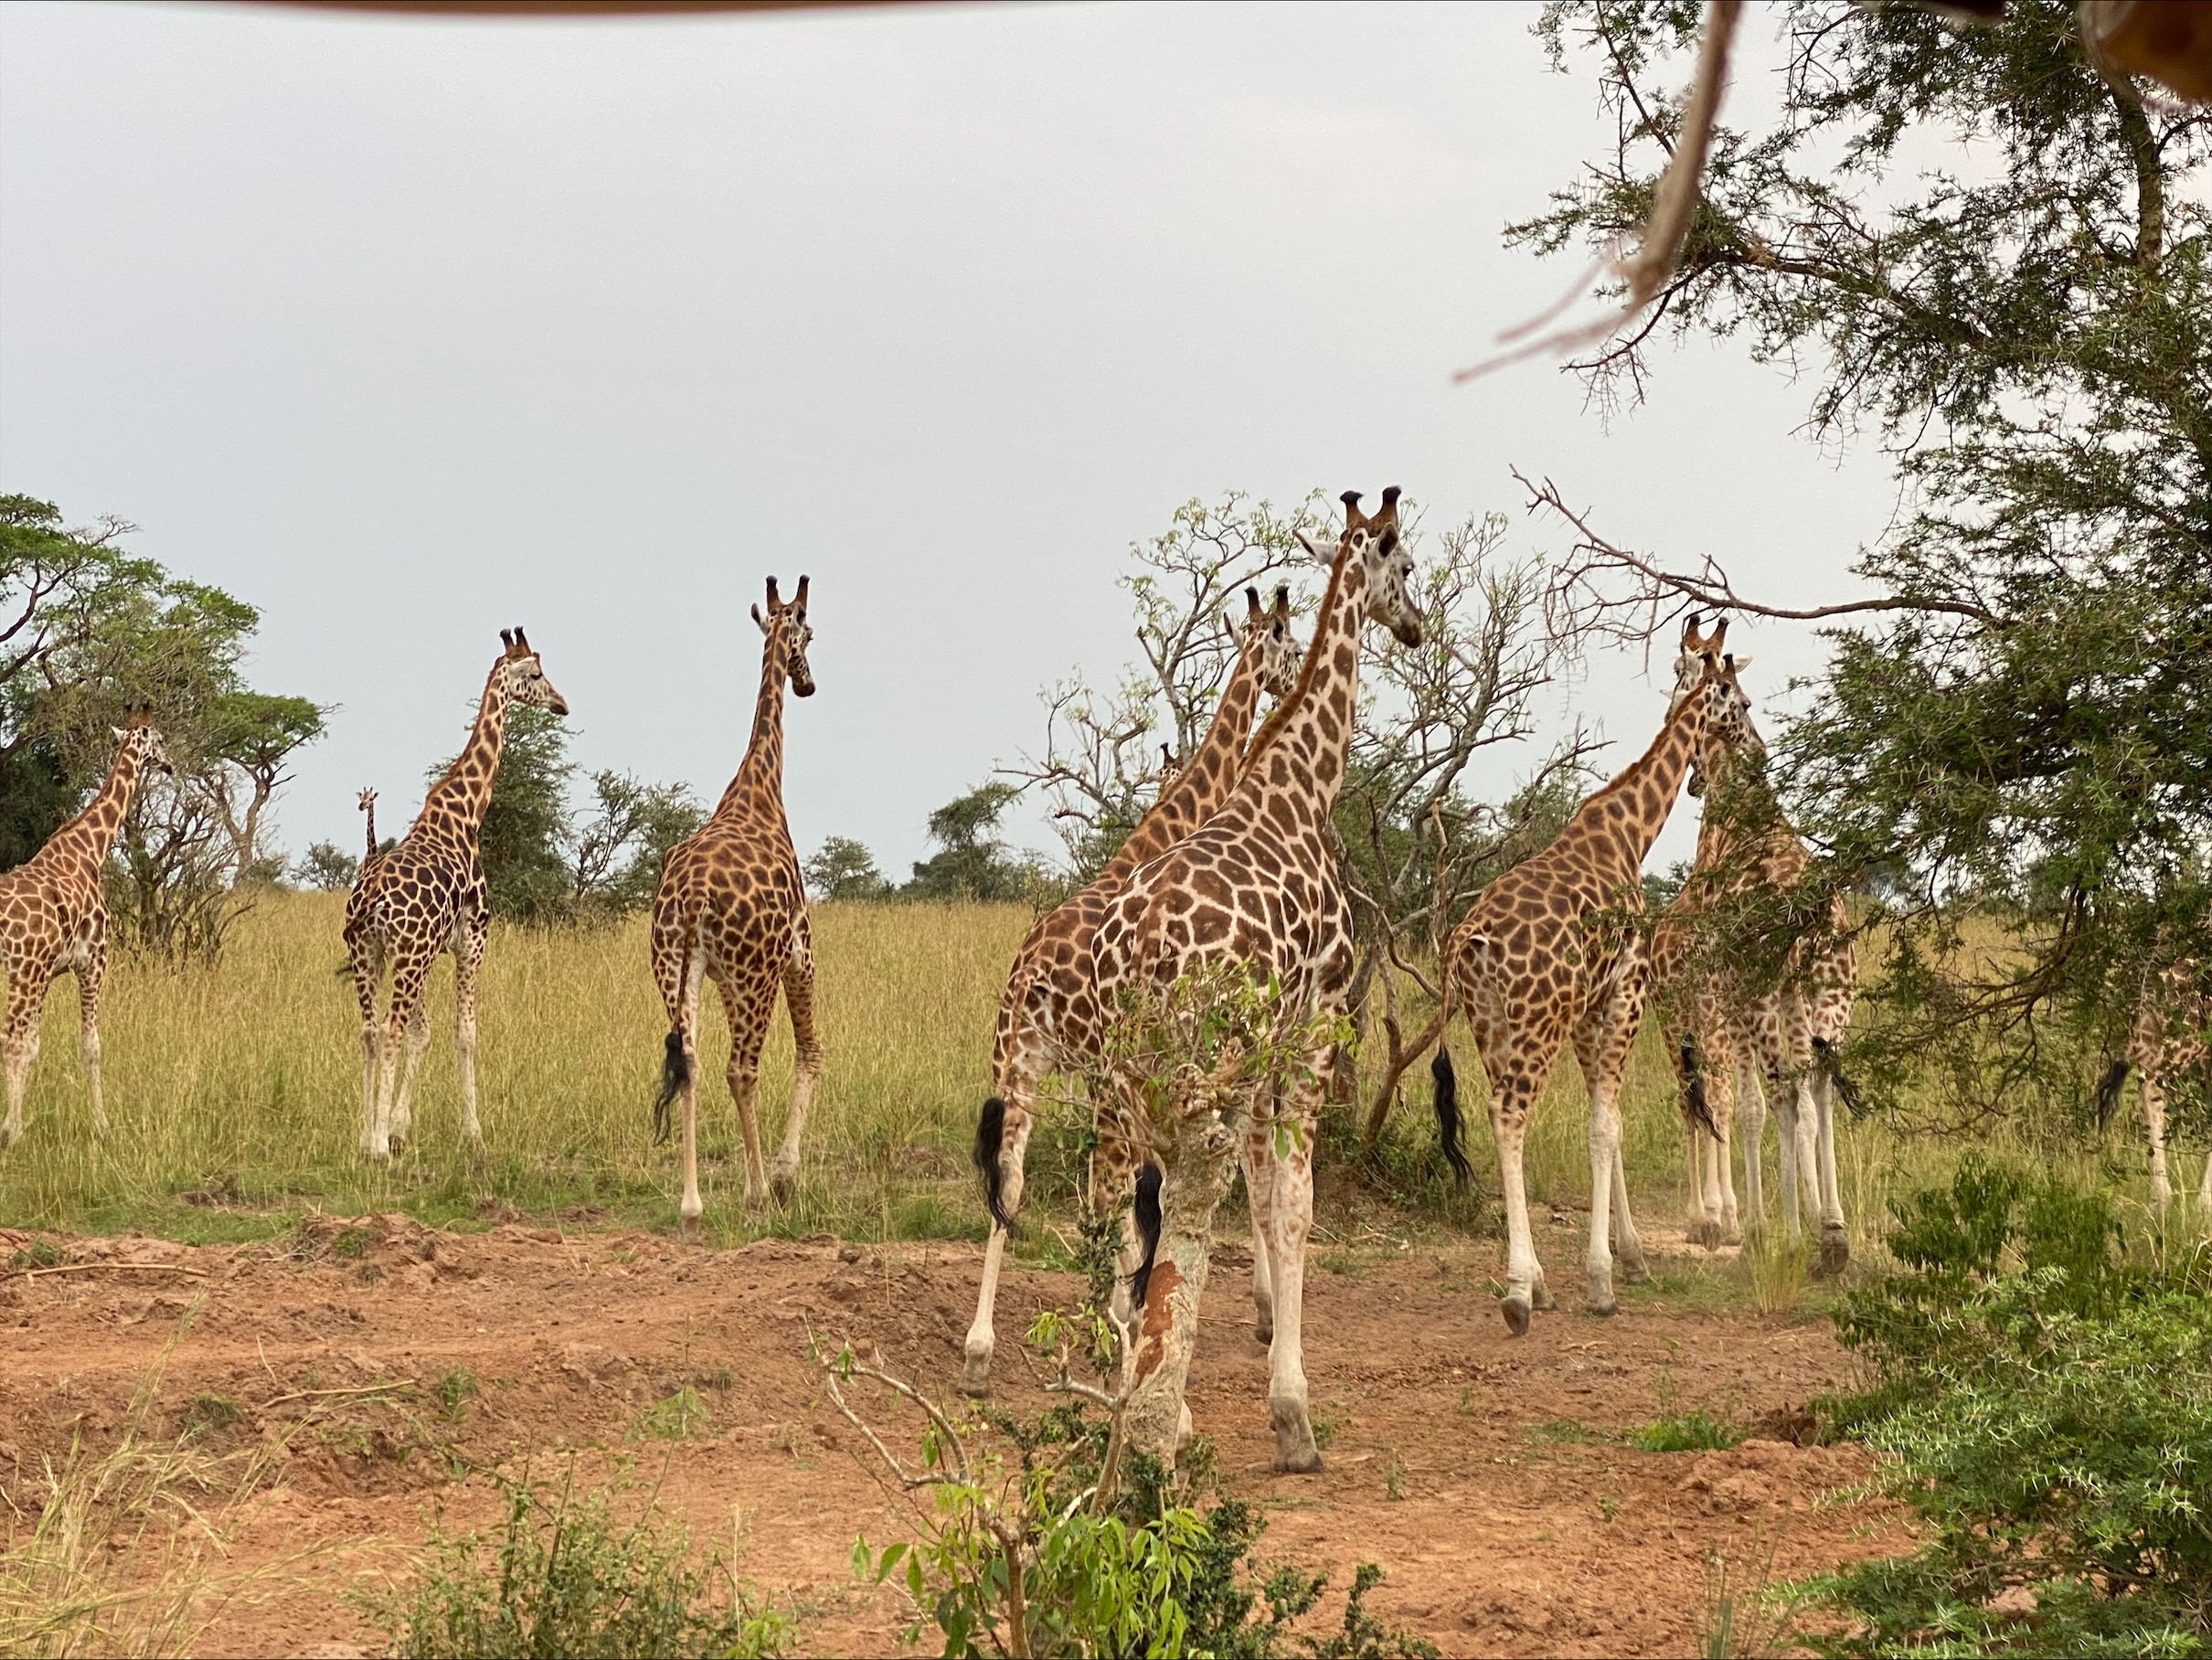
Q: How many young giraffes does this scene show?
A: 1